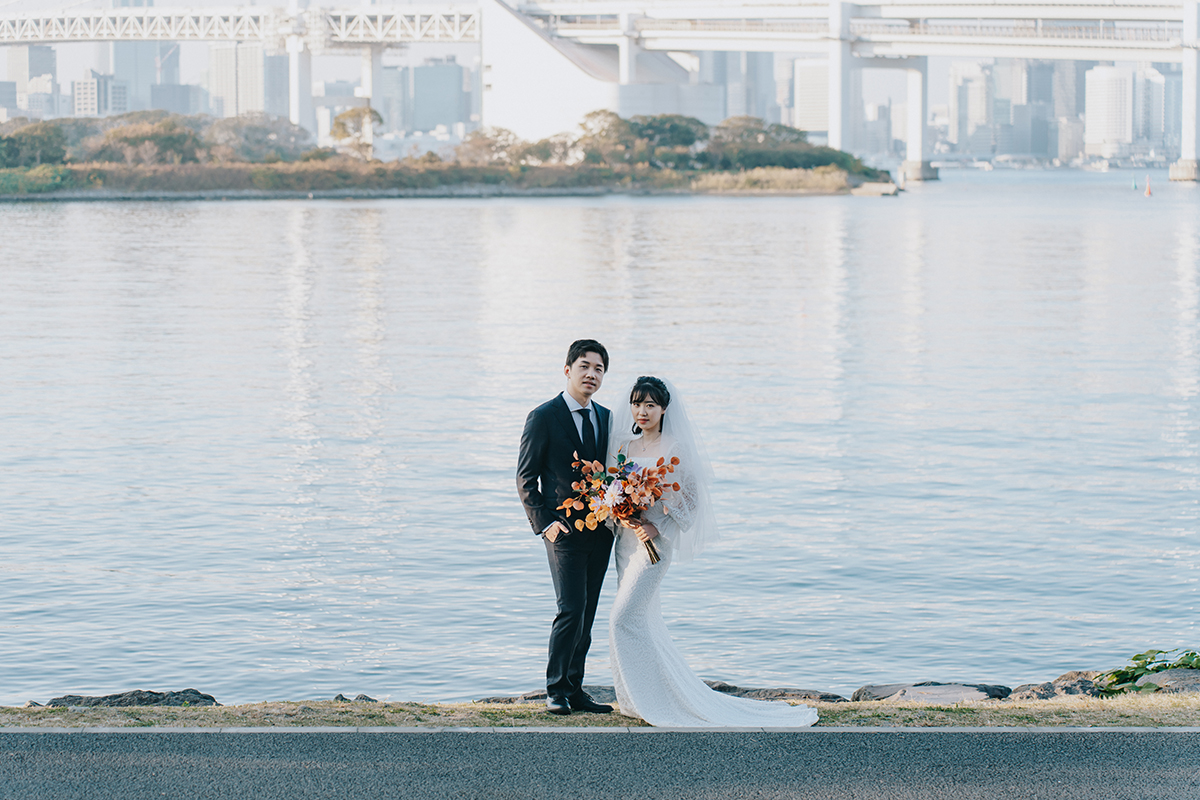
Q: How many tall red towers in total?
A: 0